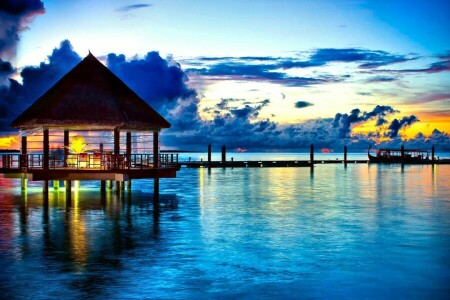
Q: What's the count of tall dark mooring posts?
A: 6